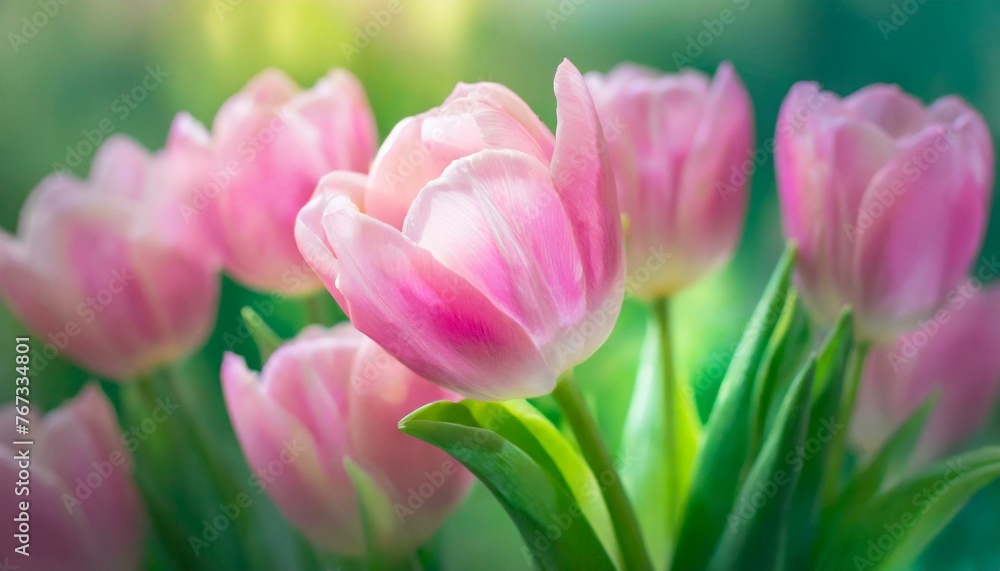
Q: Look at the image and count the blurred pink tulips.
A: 7